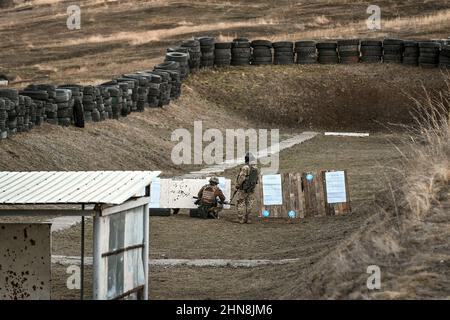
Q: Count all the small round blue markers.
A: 3